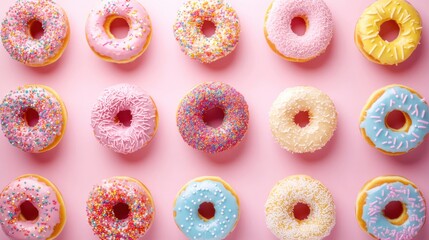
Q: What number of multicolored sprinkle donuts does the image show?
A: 7